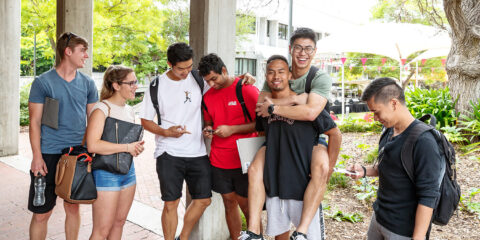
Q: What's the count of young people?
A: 7